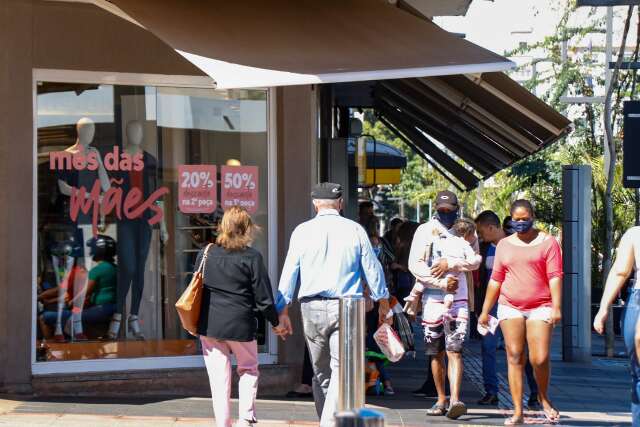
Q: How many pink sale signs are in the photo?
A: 2